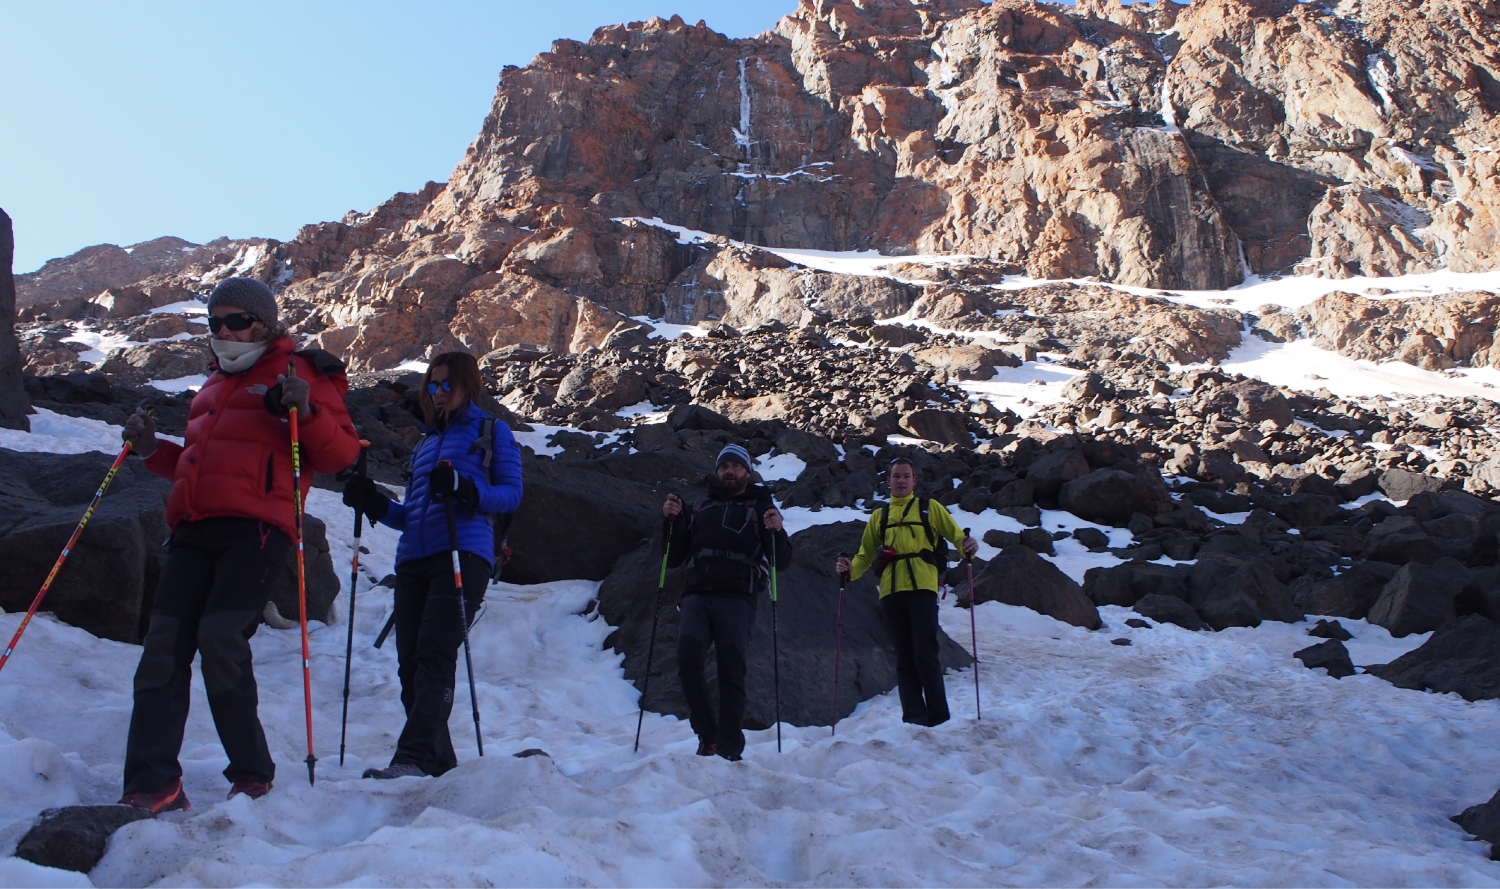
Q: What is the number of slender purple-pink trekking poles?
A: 2